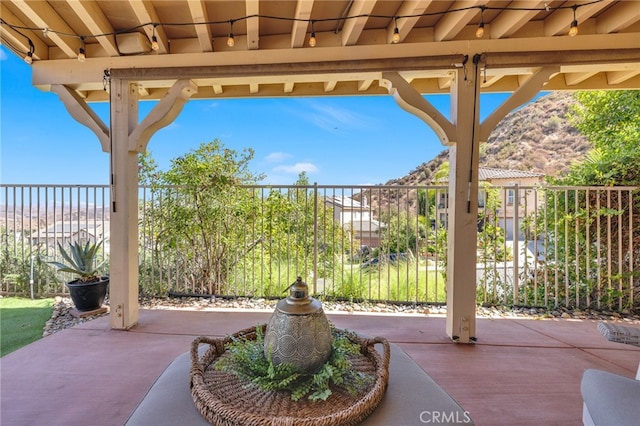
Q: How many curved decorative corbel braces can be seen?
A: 4